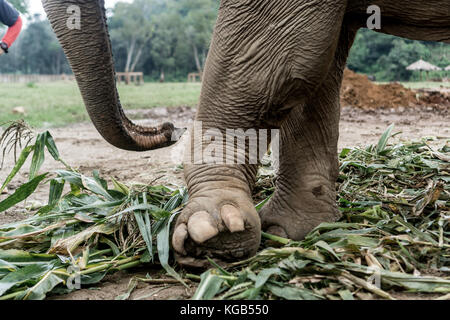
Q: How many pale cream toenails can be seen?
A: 3